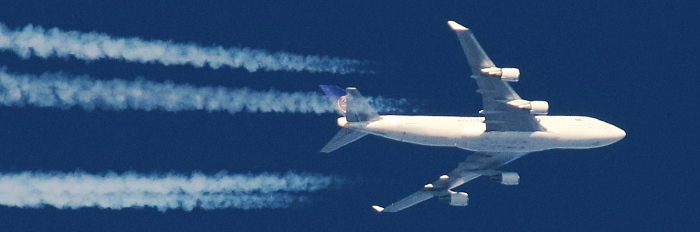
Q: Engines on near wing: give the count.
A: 2